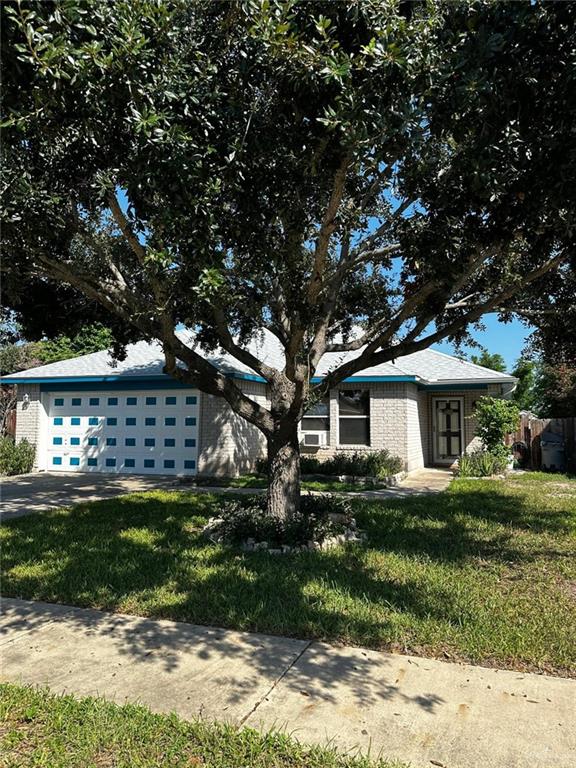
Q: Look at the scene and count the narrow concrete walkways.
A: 2